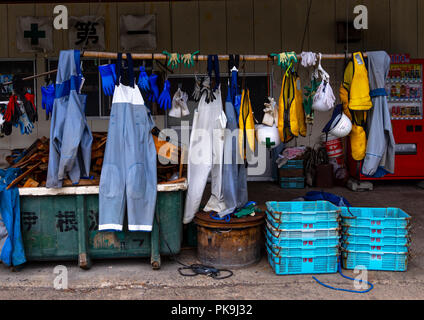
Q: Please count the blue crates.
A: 11